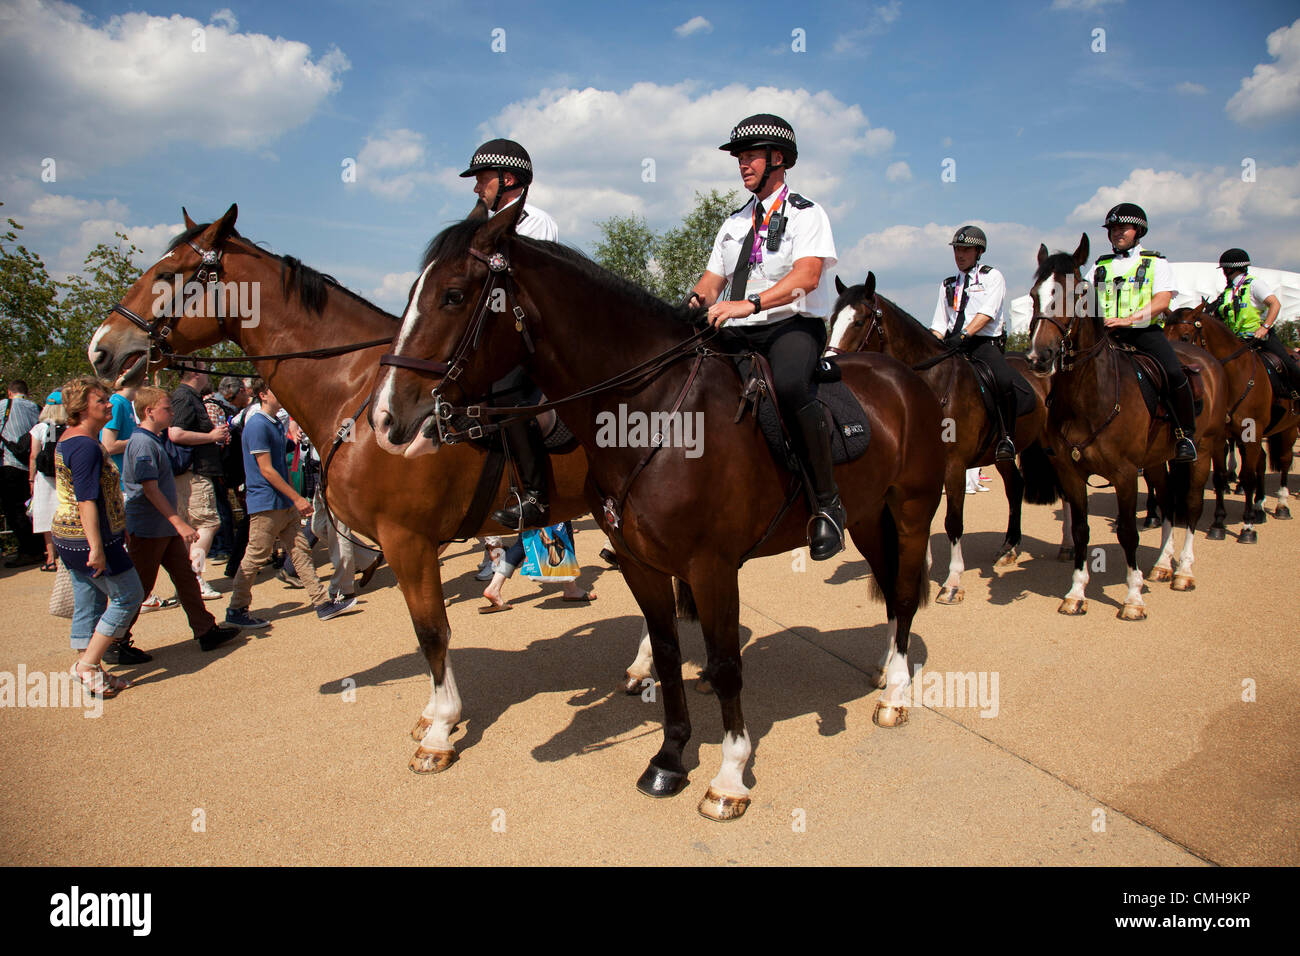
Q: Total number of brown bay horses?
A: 5